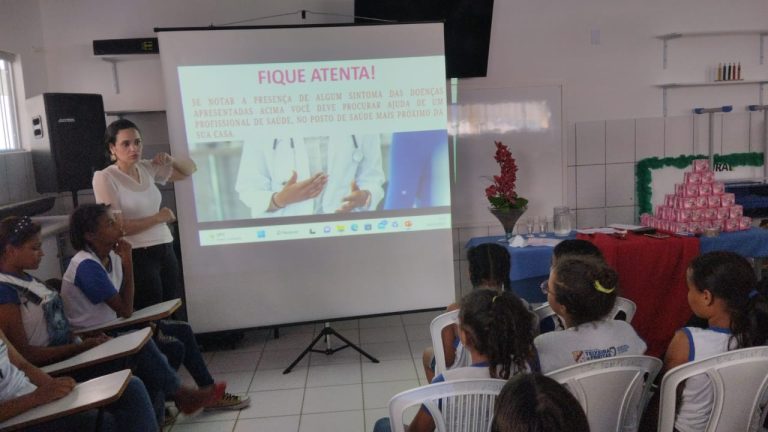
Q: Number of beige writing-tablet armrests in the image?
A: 3